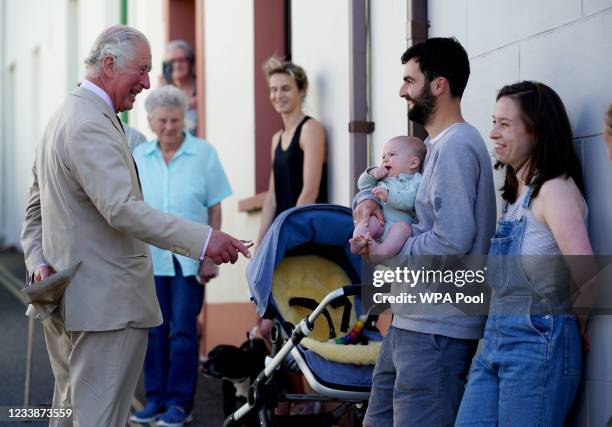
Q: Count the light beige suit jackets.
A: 1